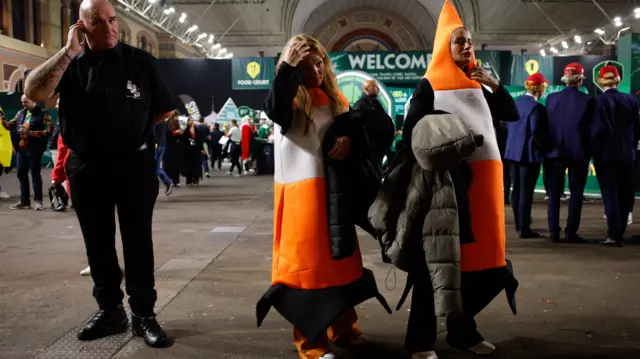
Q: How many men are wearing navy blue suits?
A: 3